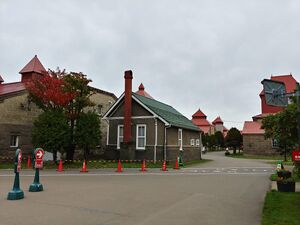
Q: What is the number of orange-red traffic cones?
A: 7